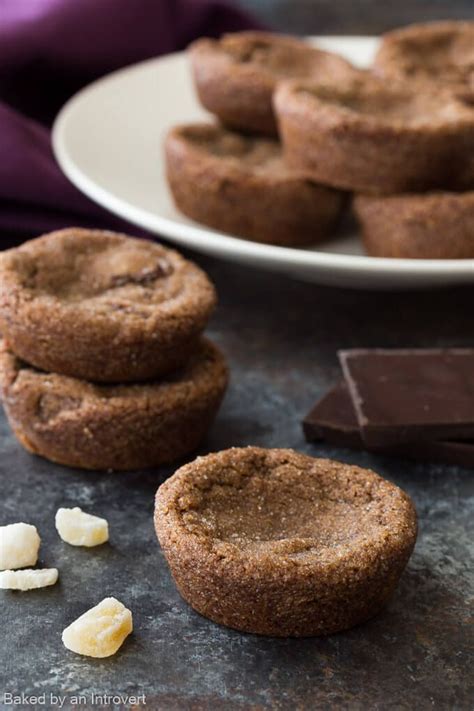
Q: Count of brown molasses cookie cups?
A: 8